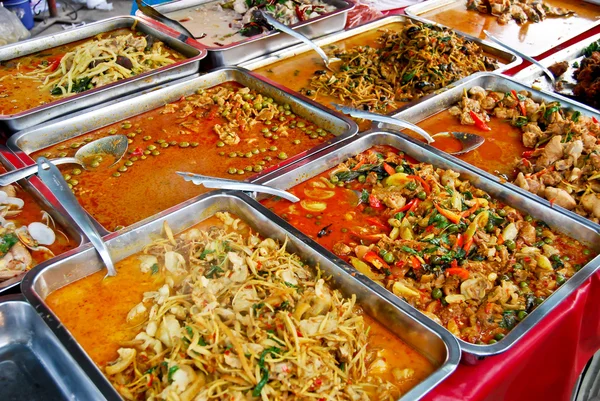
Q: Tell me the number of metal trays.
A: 11